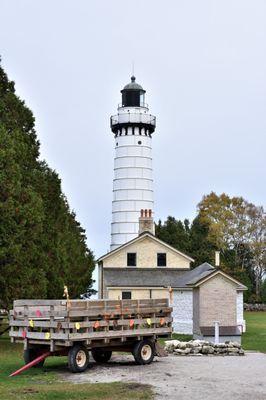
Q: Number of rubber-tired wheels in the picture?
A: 4